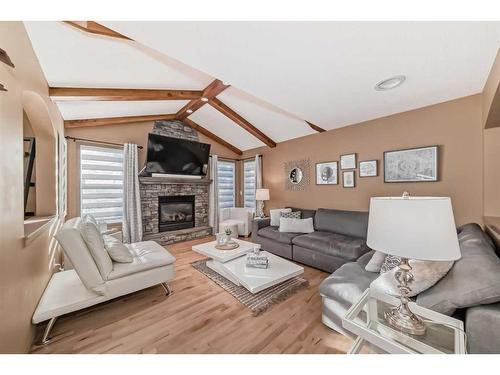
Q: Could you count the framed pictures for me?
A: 5